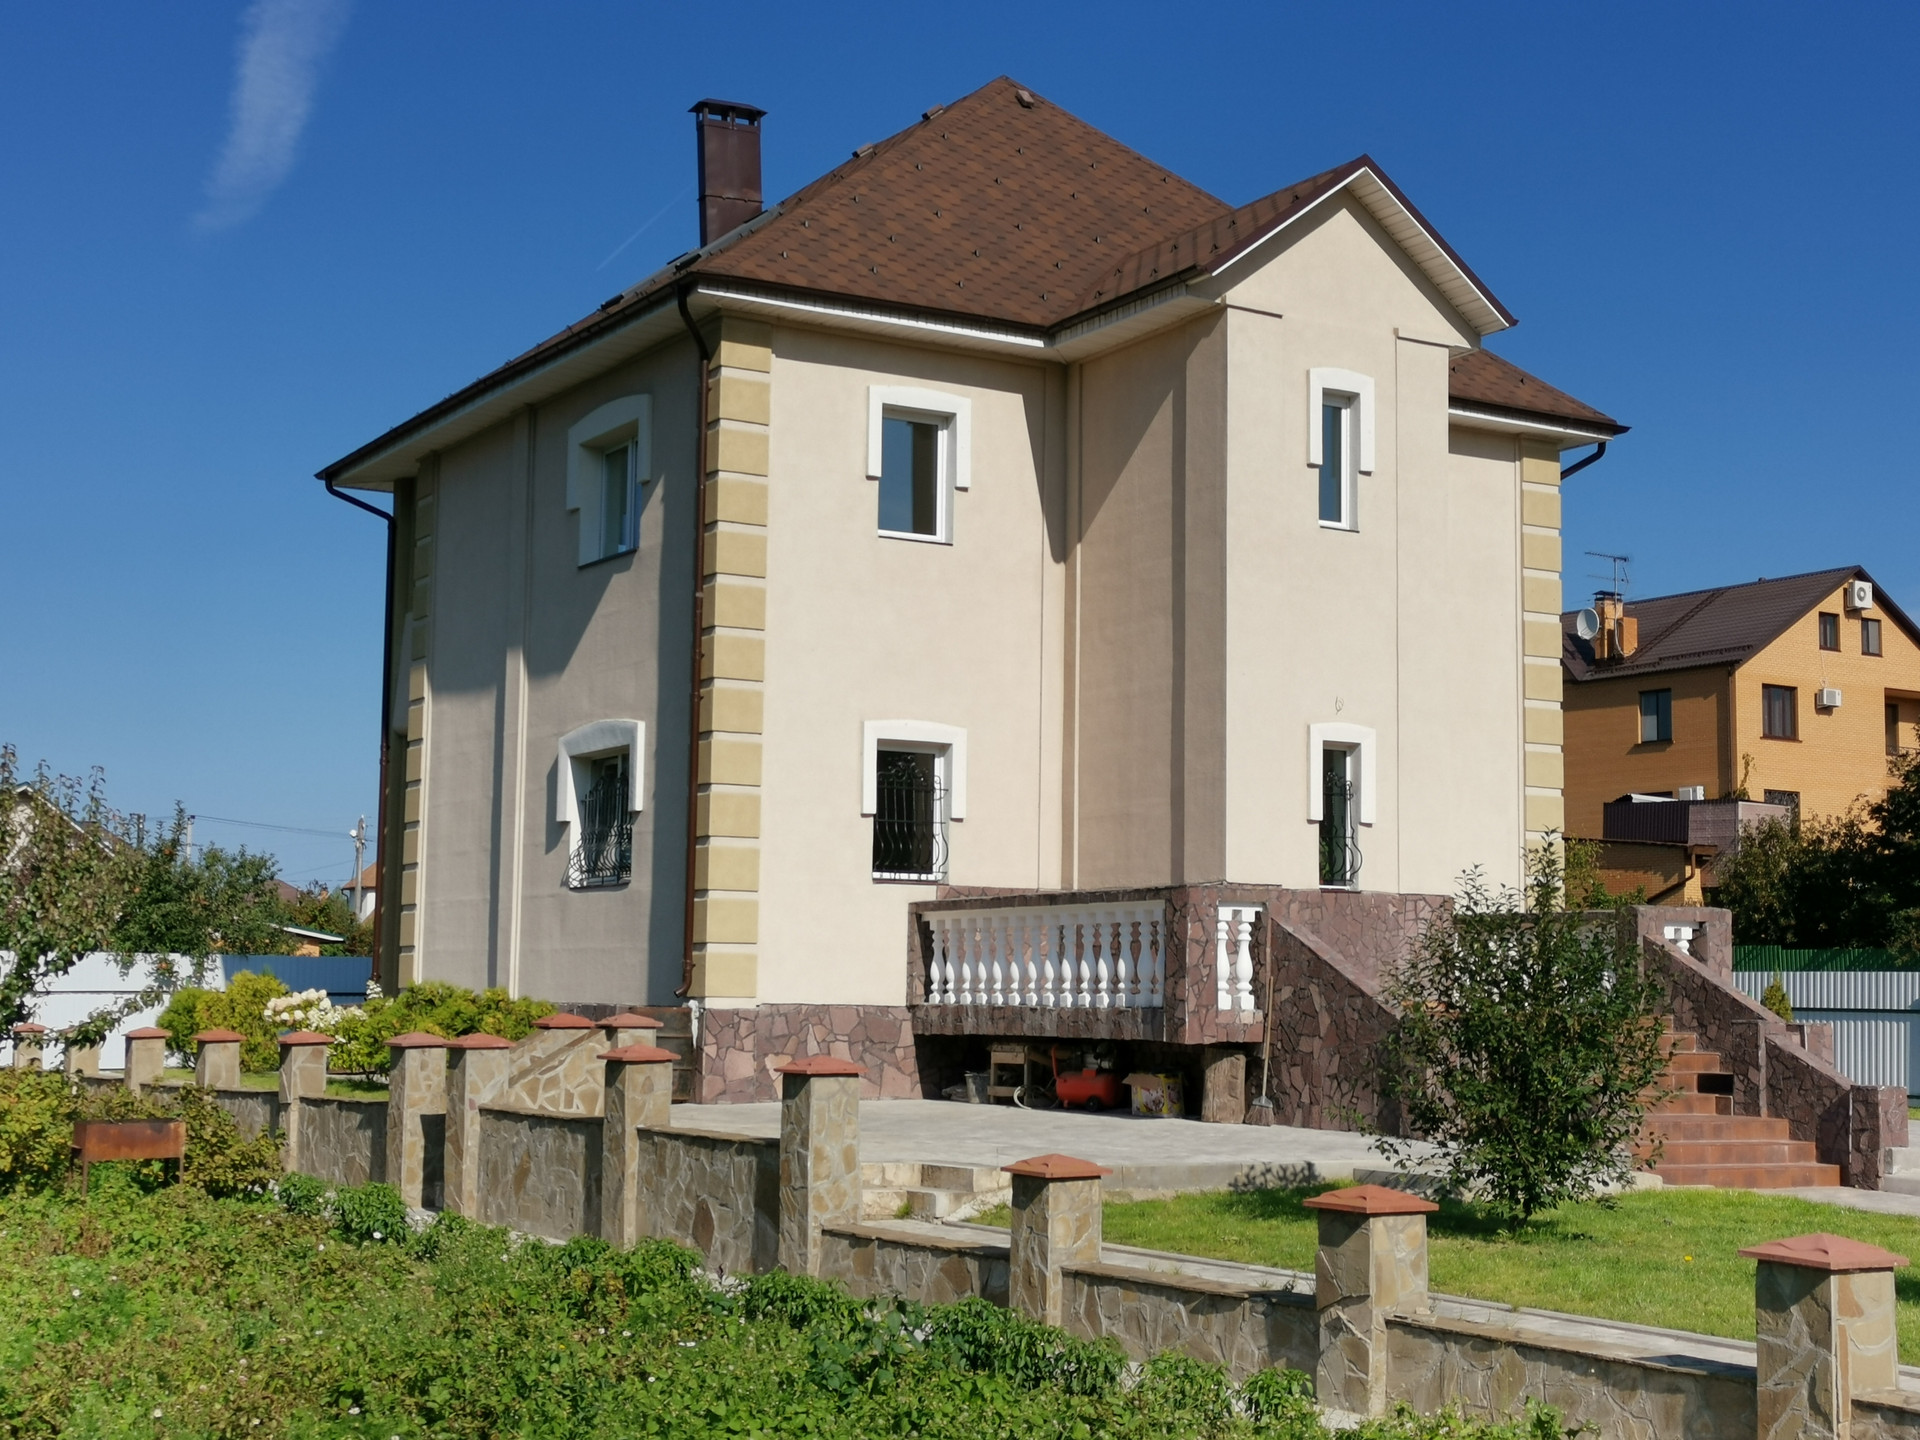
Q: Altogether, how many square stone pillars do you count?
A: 14